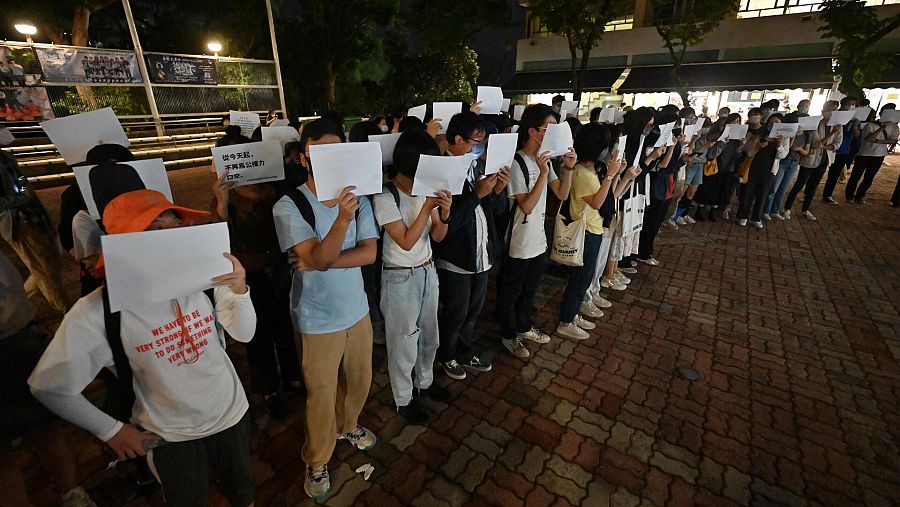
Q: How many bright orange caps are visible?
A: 1